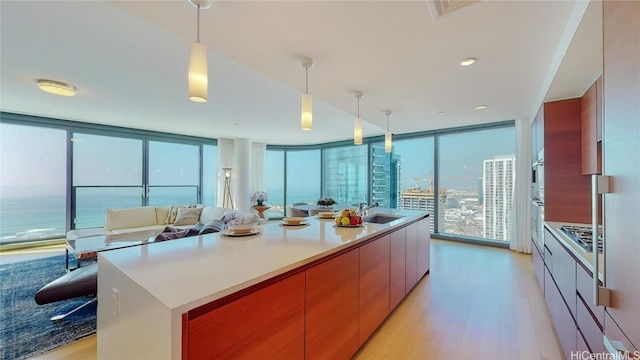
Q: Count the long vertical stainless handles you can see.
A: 1